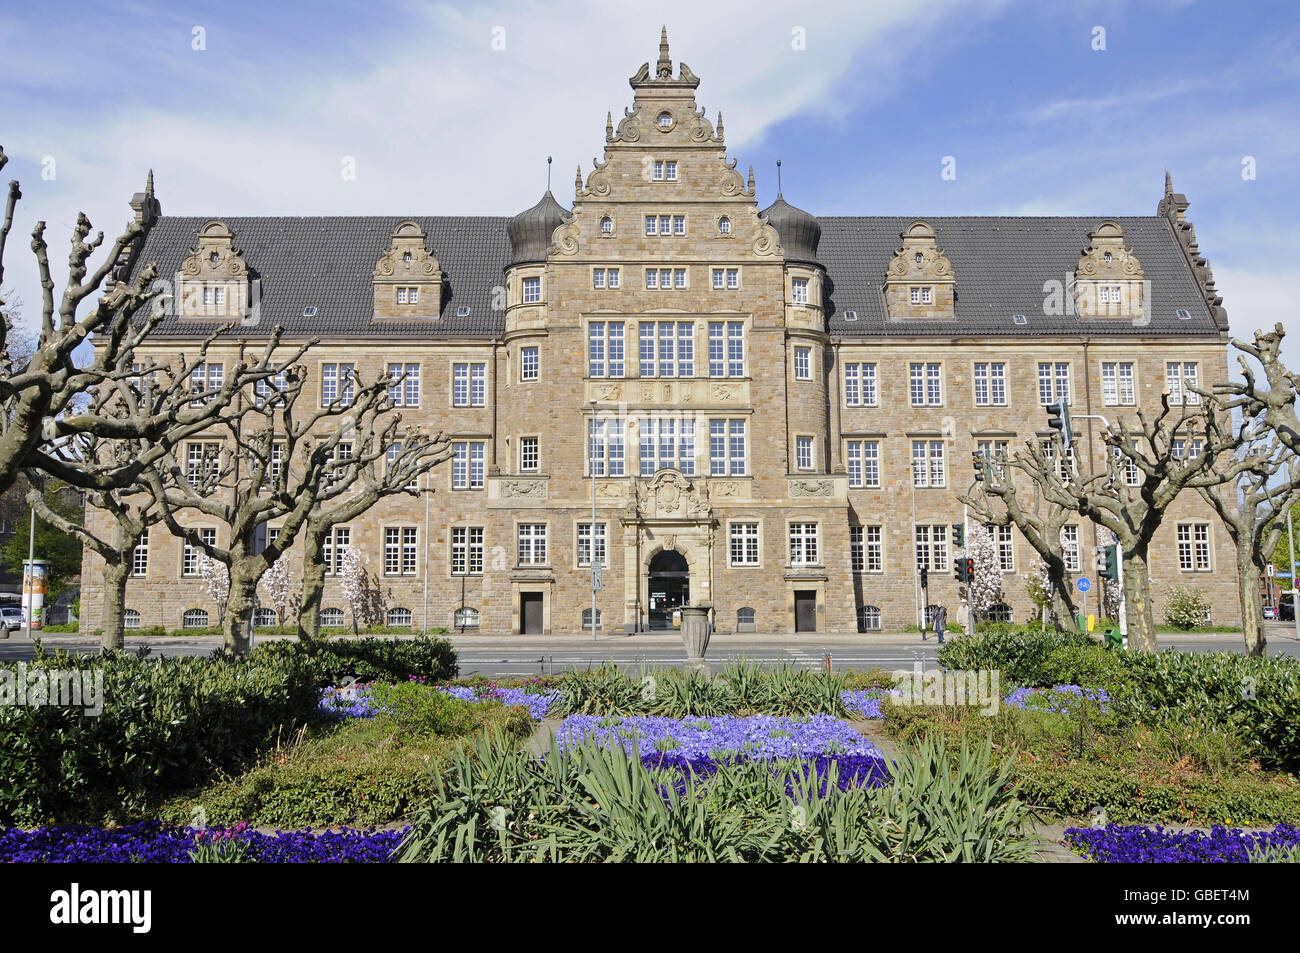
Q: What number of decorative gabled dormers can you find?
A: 4